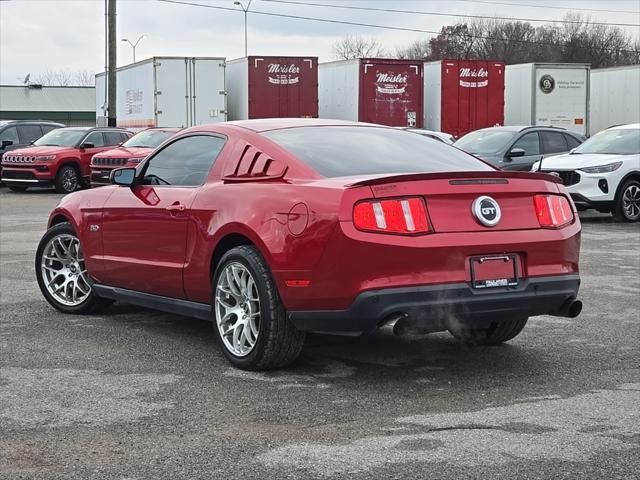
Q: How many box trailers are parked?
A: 6